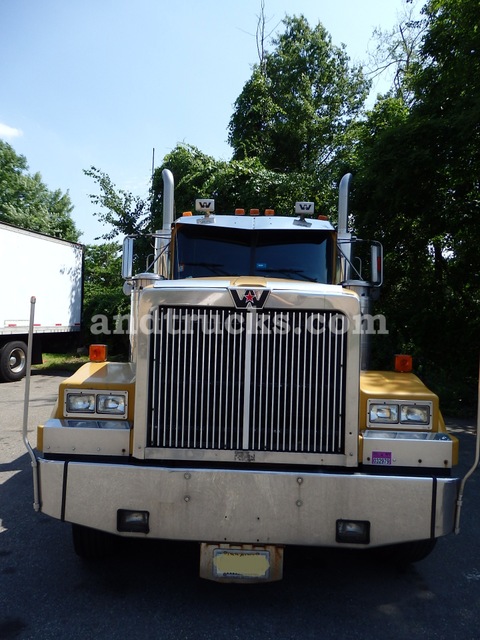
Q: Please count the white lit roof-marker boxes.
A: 2